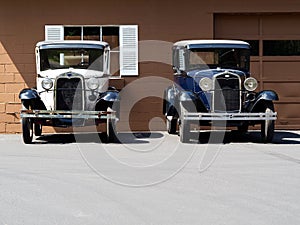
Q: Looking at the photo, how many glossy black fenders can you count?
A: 4